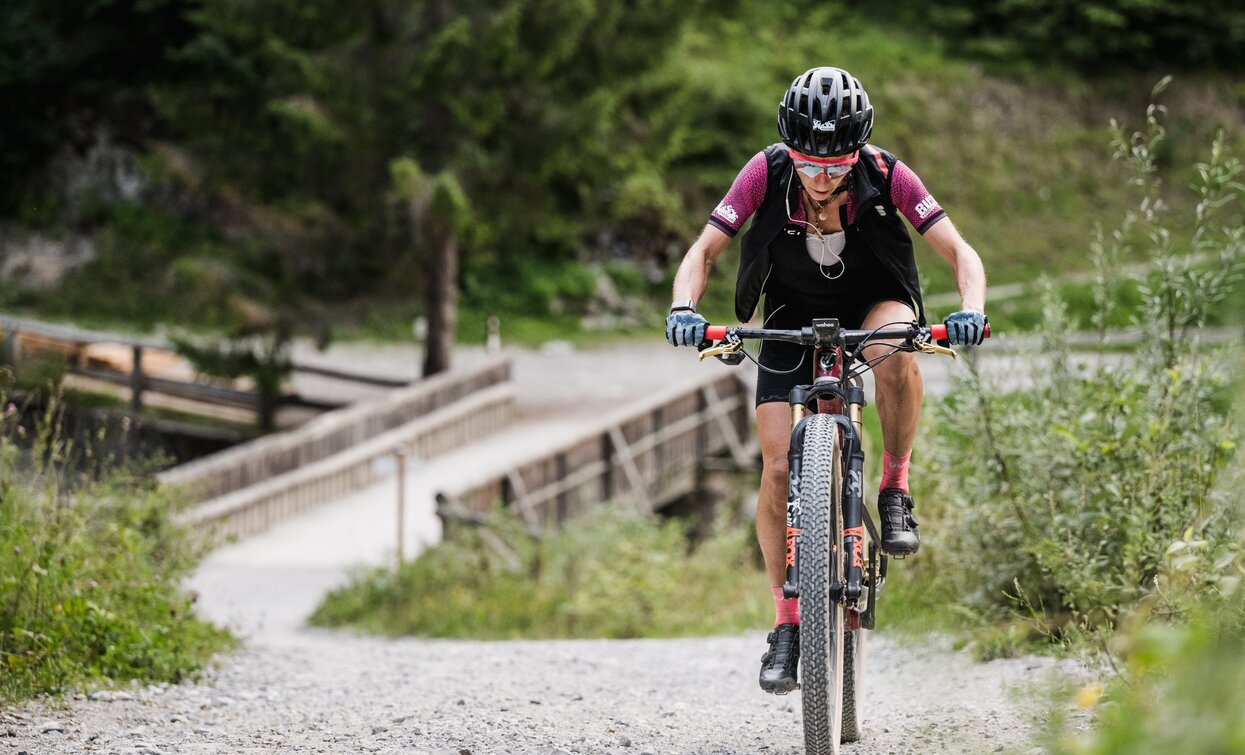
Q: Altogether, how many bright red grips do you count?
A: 2